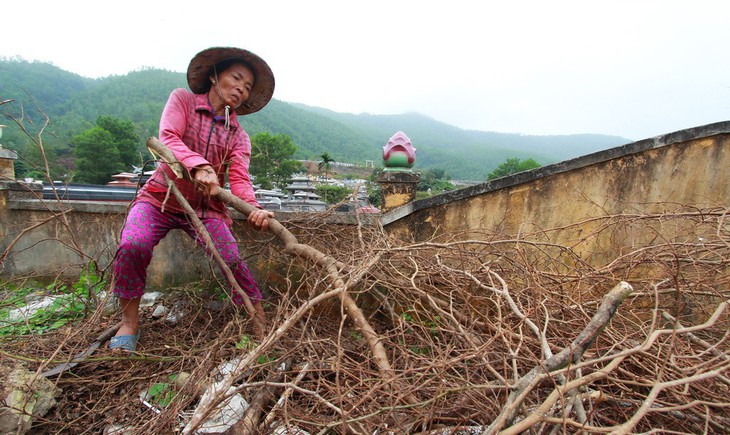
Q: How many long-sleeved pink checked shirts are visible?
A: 1